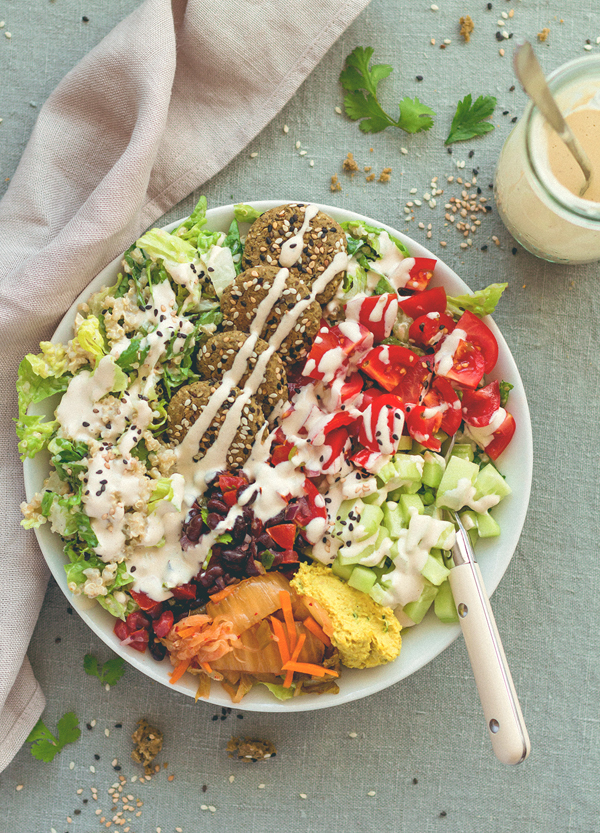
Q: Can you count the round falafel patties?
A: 4